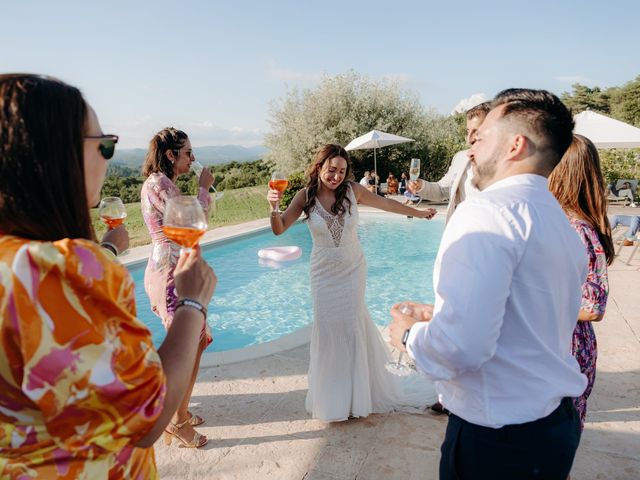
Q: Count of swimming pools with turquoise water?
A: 1